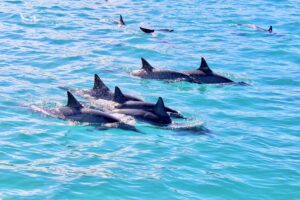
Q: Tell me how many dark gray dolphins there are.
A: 9